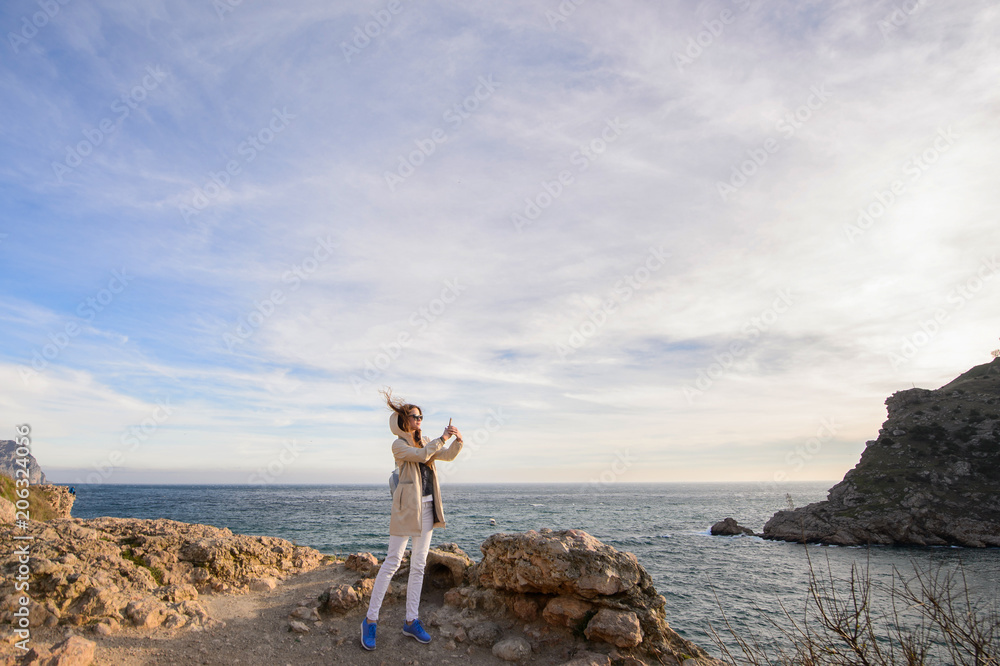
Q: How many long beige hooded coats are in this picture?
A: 1